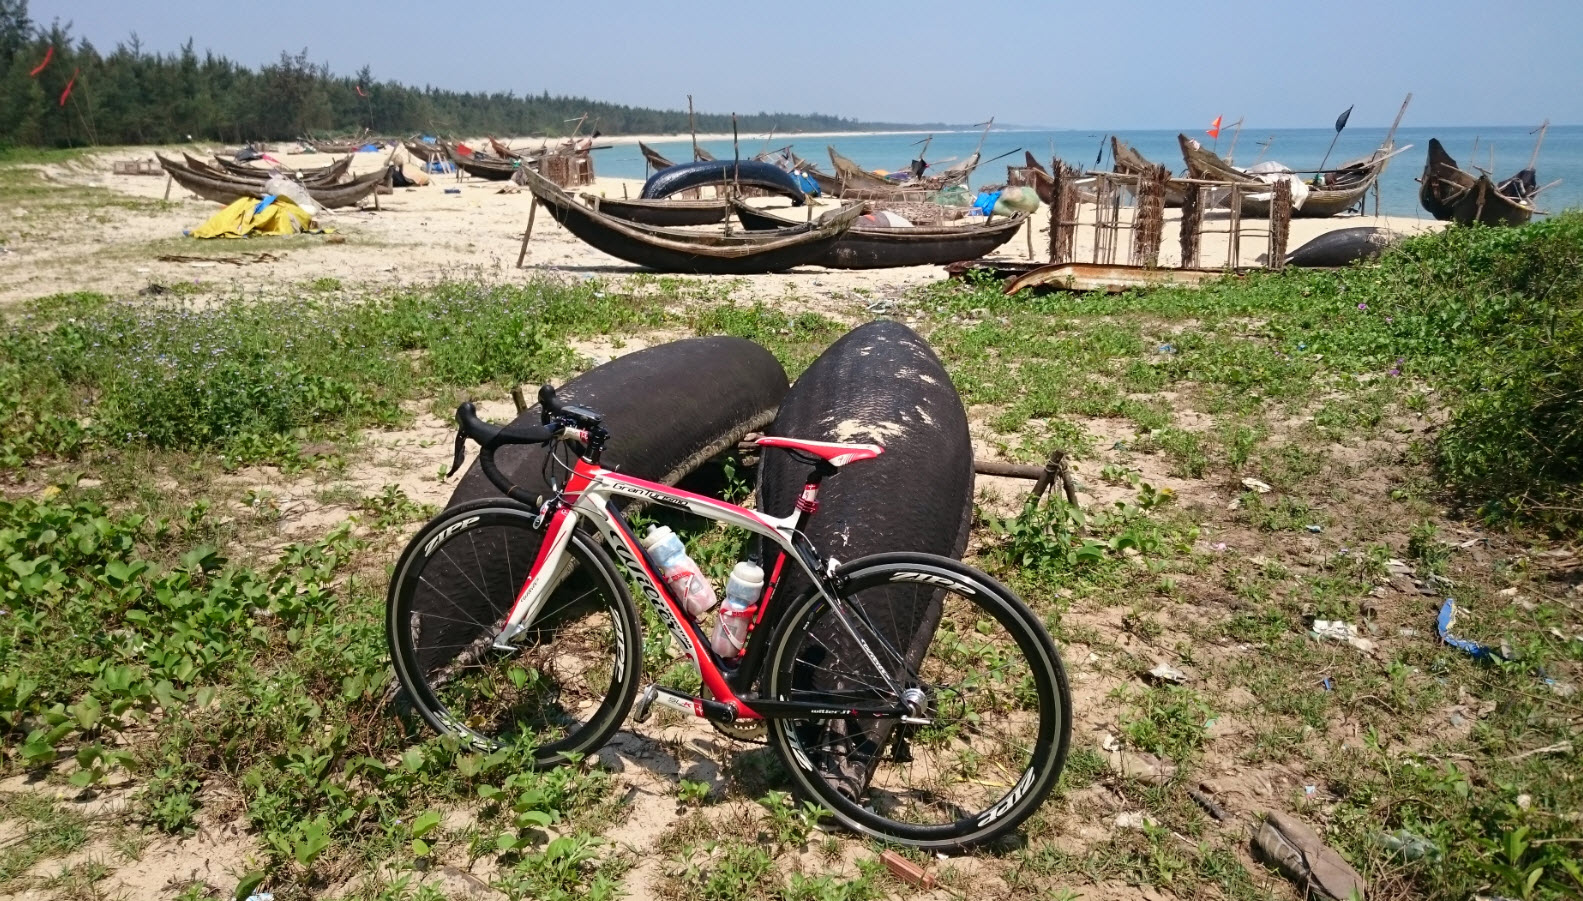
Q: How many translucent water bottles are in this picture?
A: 2